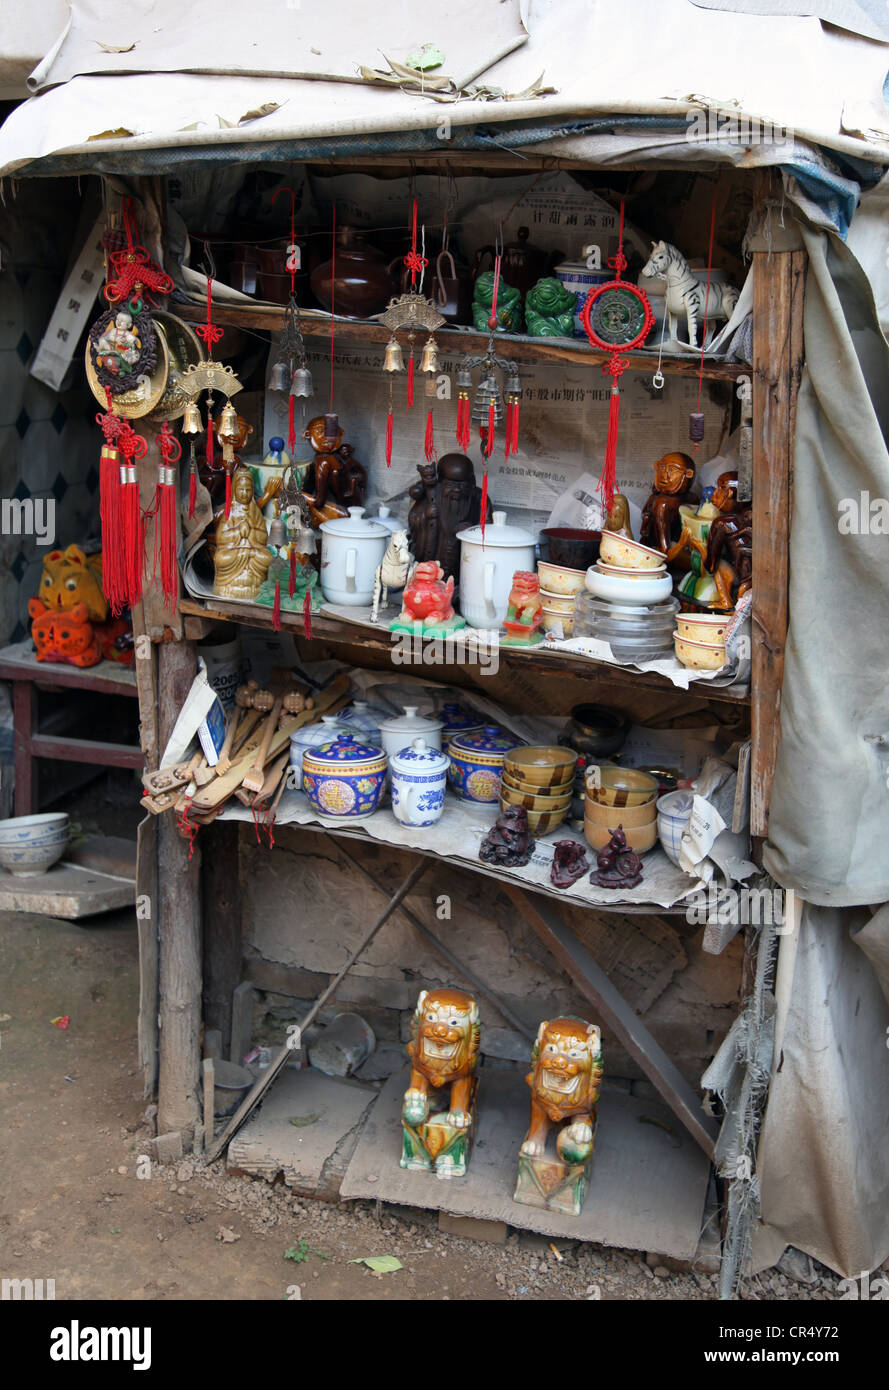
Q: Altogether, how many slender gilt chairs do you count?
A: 0